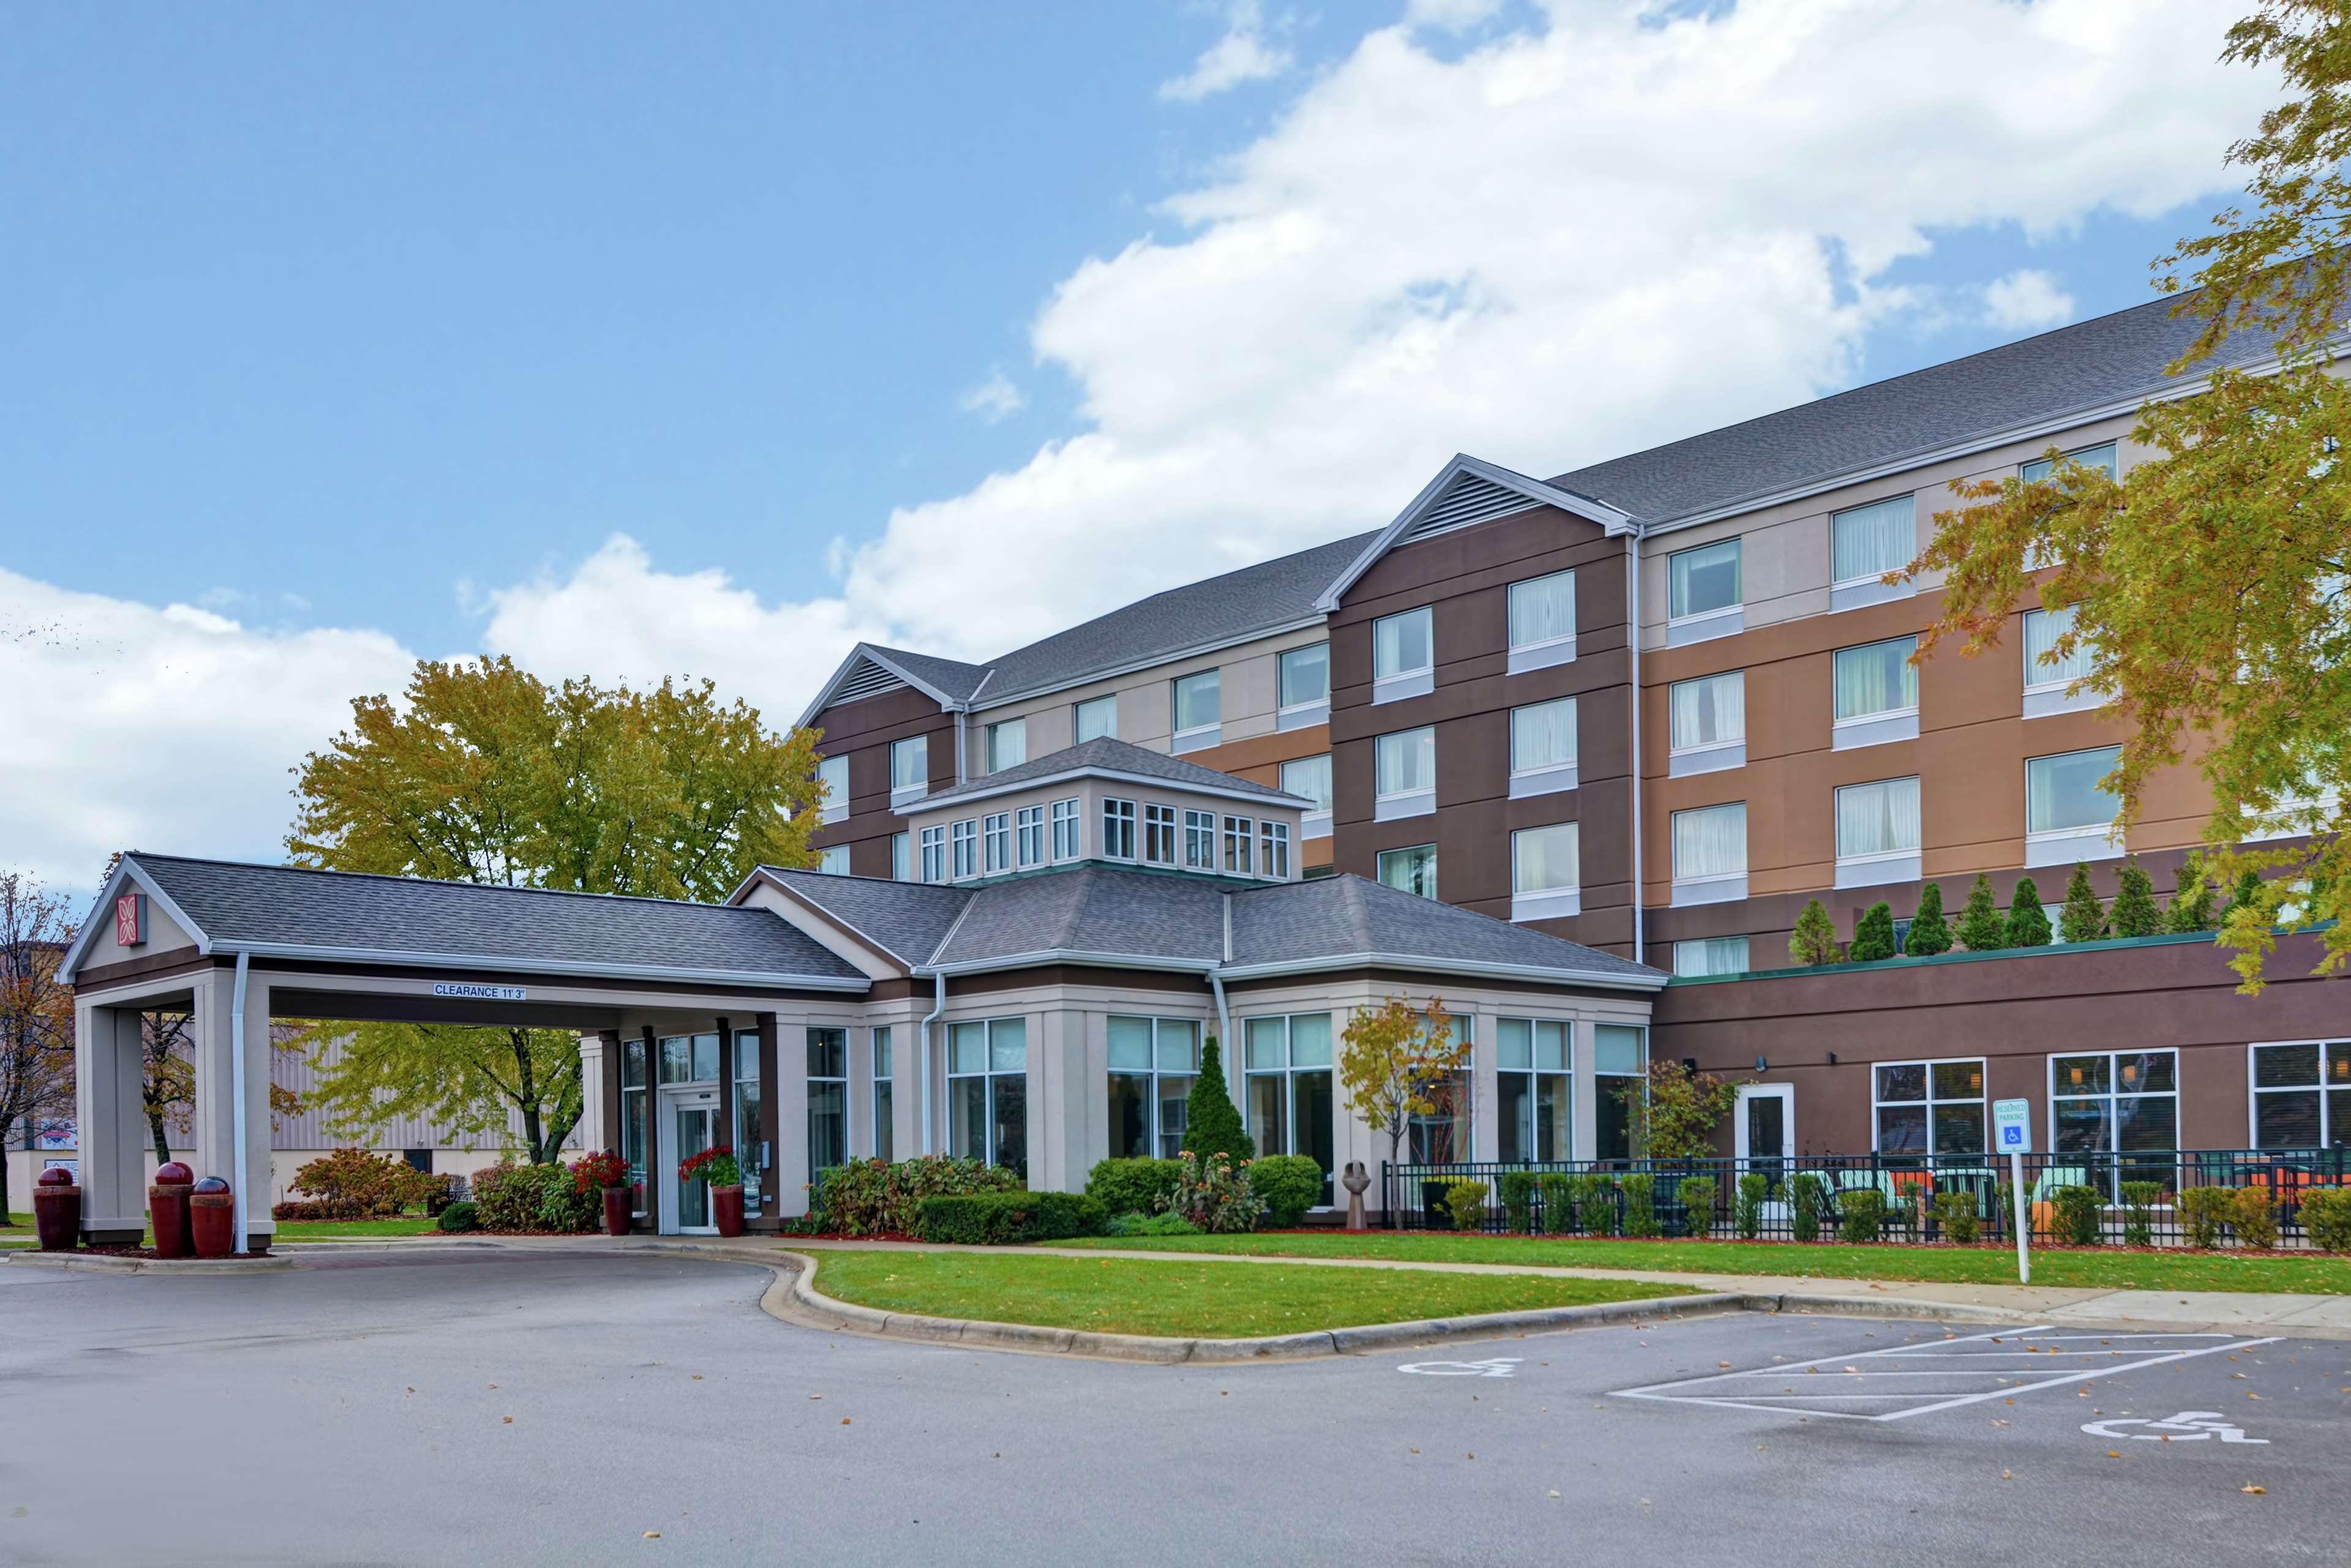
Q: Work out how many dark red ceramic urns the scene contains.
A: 5